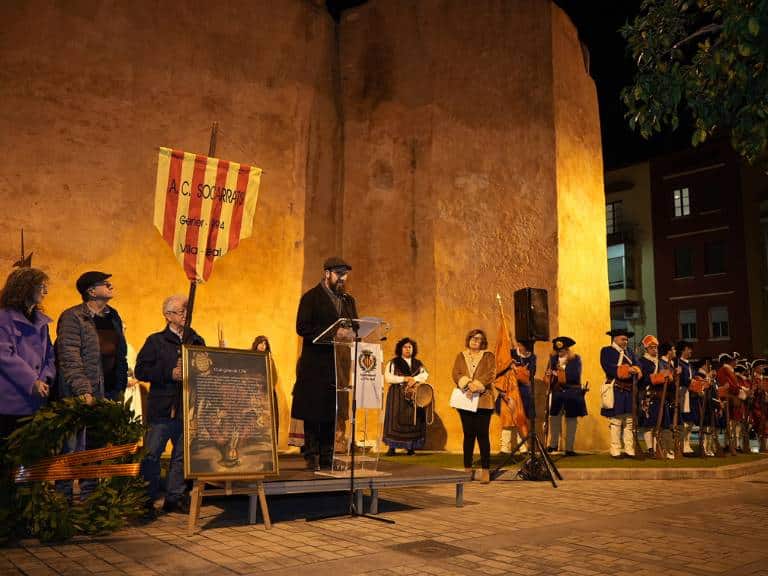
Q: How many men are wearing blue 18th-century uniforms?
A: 7